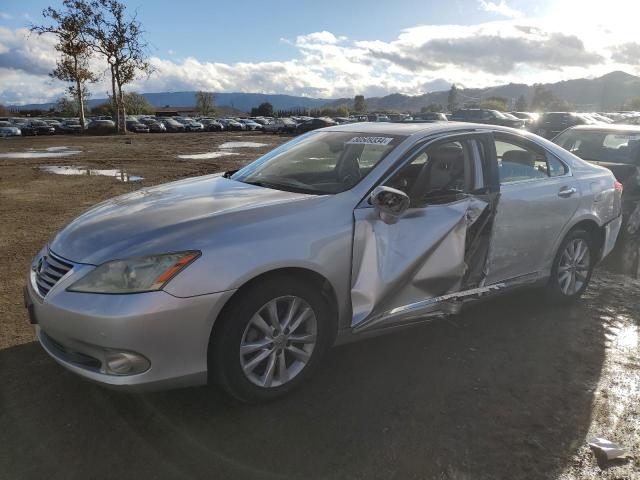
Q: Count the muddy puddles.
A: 4